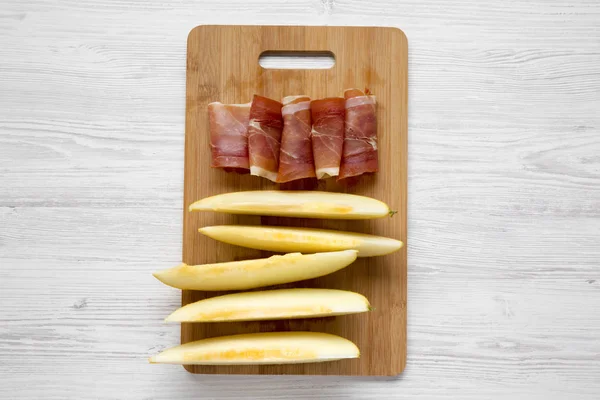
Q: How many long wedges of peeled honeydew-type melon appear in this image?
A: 5